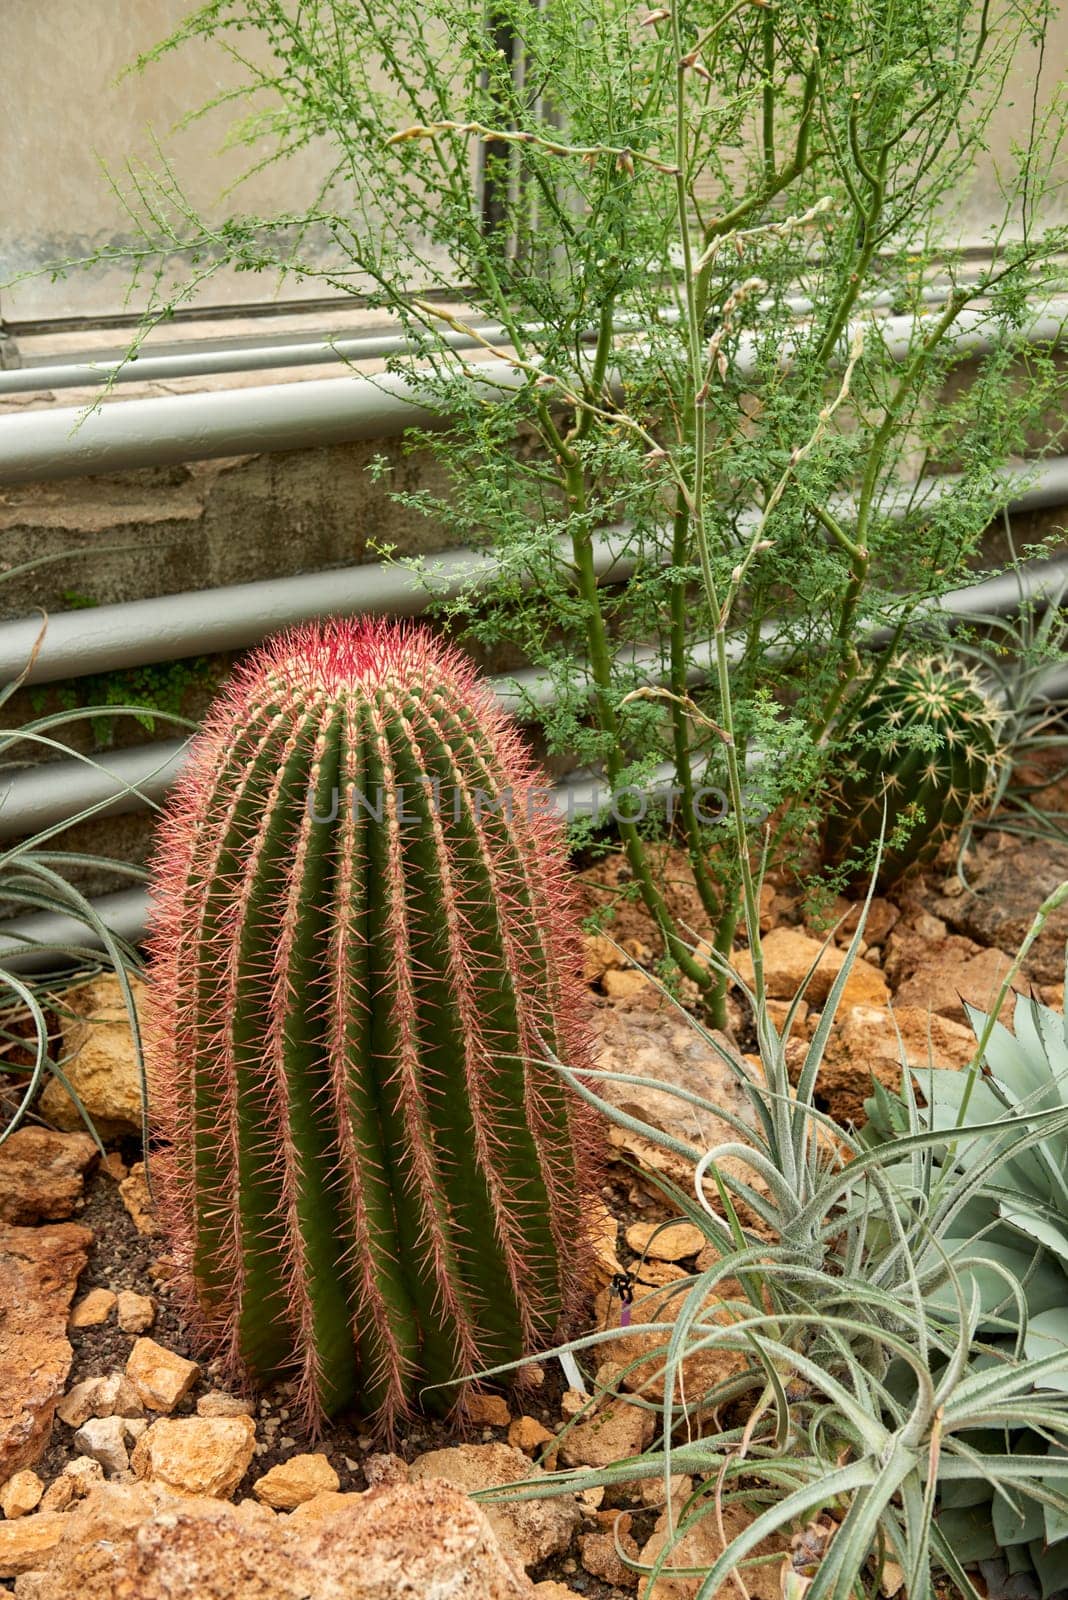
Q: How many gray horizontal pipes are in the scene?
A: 5